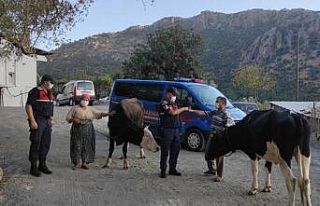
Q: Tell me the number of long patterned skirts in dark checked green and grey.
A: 1